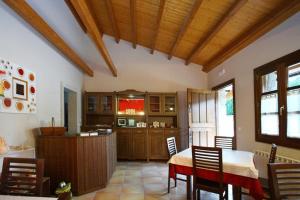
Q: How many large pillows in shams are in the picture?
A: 0